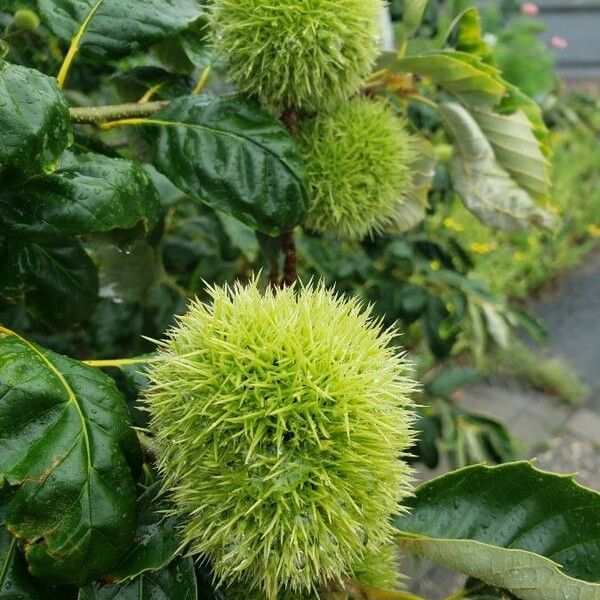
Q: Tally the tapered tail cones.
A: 0